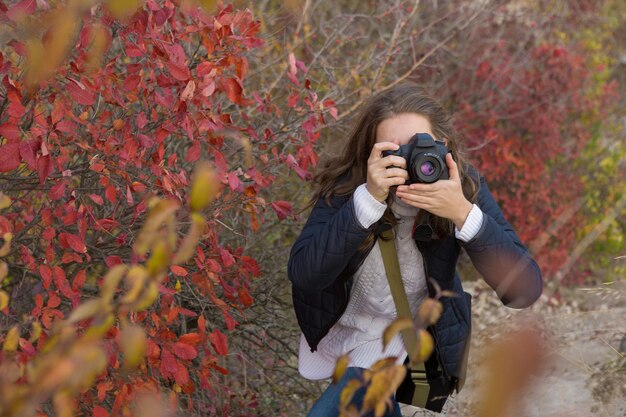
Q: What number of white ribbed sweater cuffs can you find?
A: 2